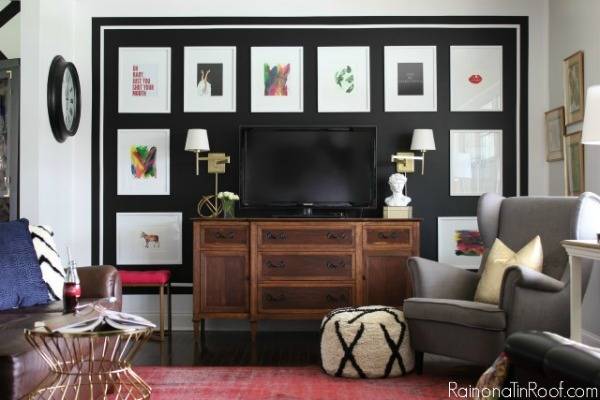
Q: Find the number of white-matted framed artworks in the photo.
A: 10